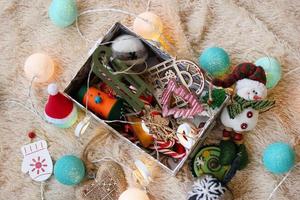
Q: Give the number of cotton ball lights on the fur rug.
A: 8